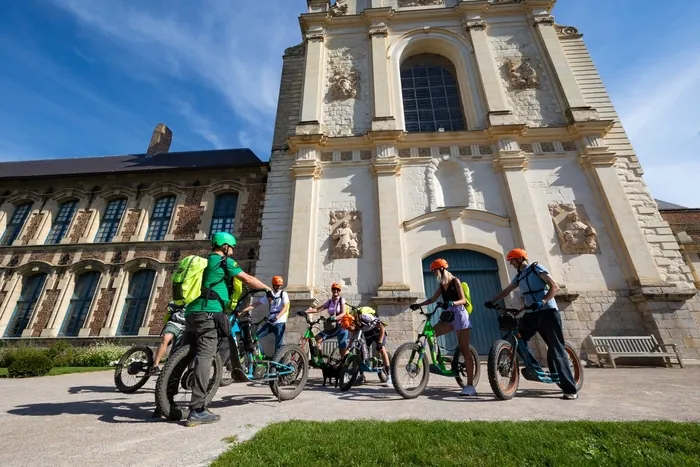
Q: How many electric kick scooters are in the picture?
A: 7